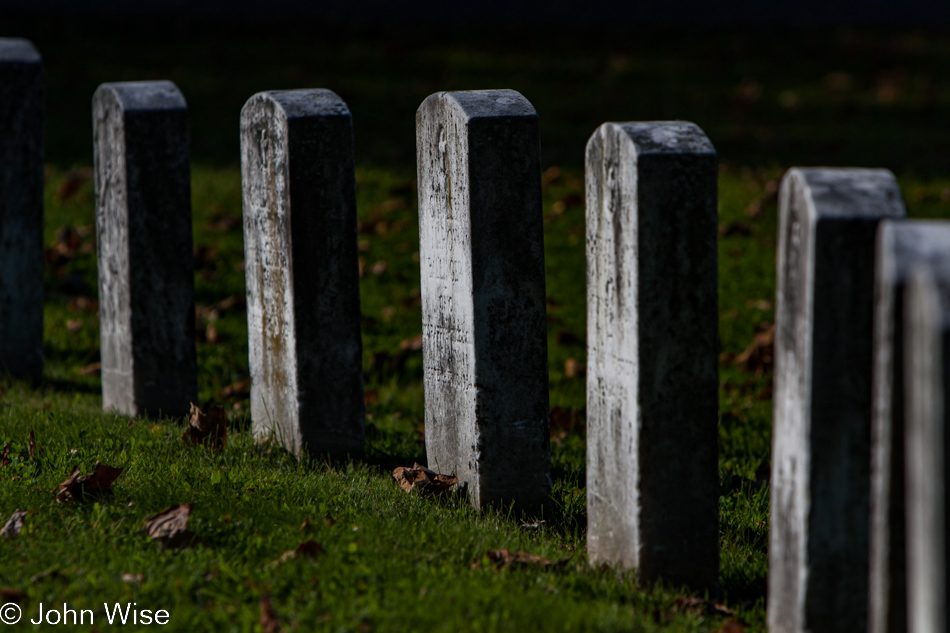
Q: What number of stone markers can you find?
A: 8